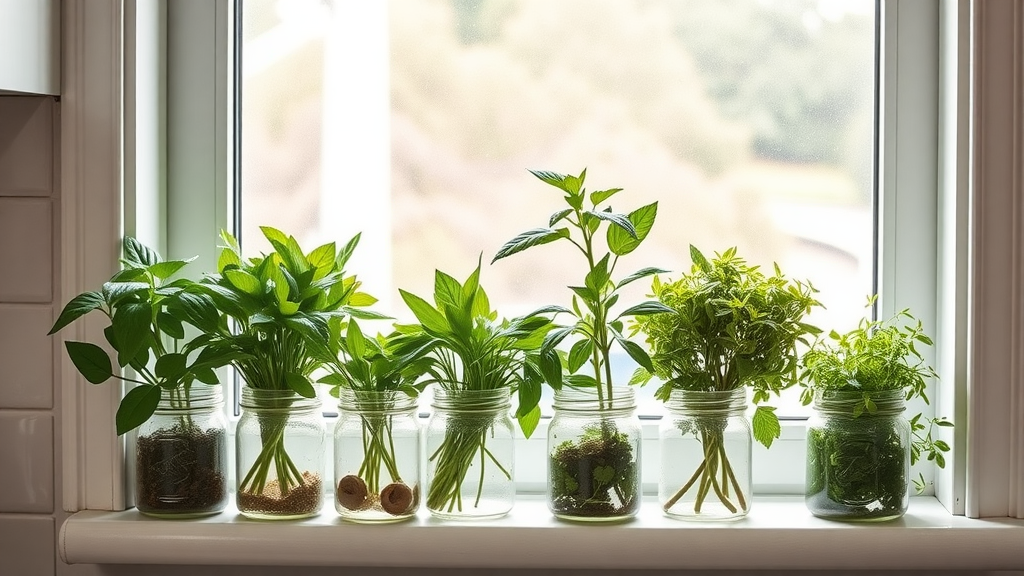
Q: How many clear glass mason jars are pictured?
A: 7